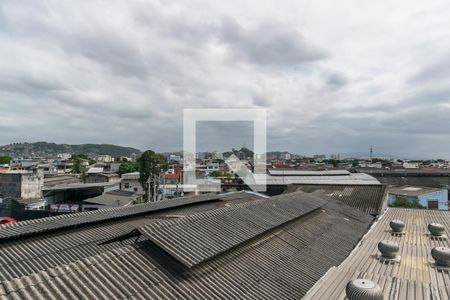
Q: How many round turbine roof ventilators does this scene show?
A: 5